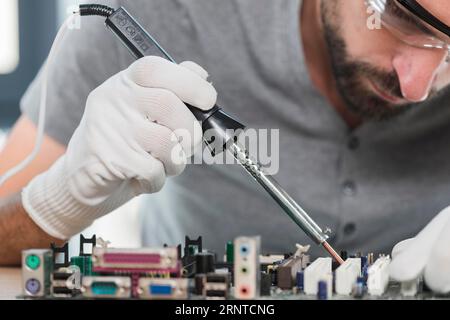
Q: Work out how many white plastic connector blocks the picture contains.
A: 3